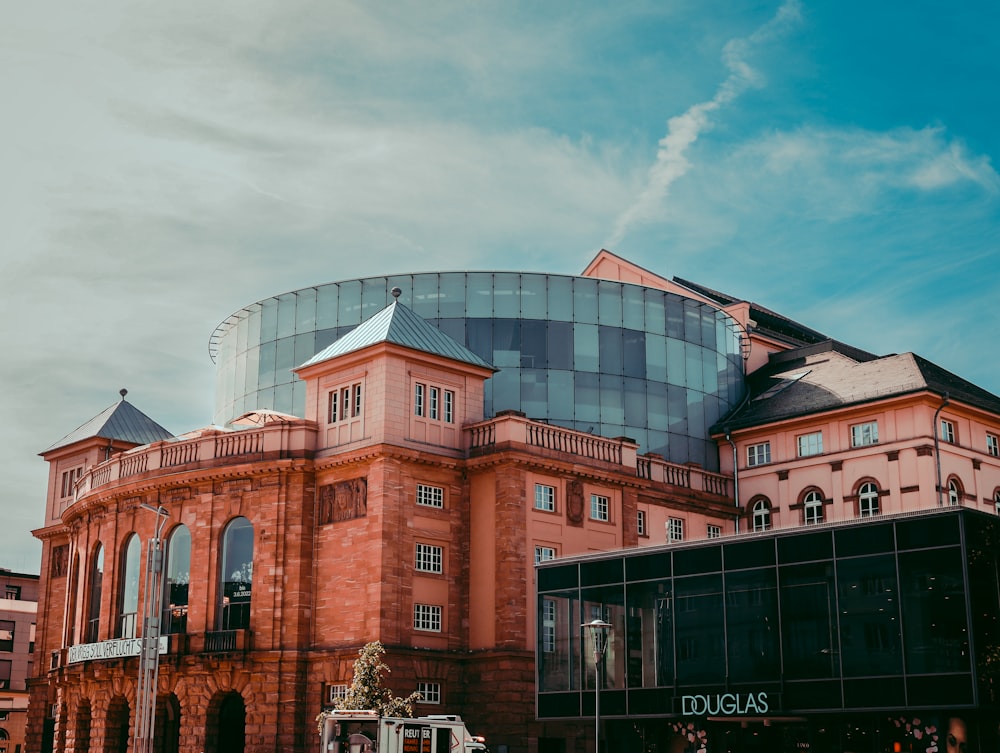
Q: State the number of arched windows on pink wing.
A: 5